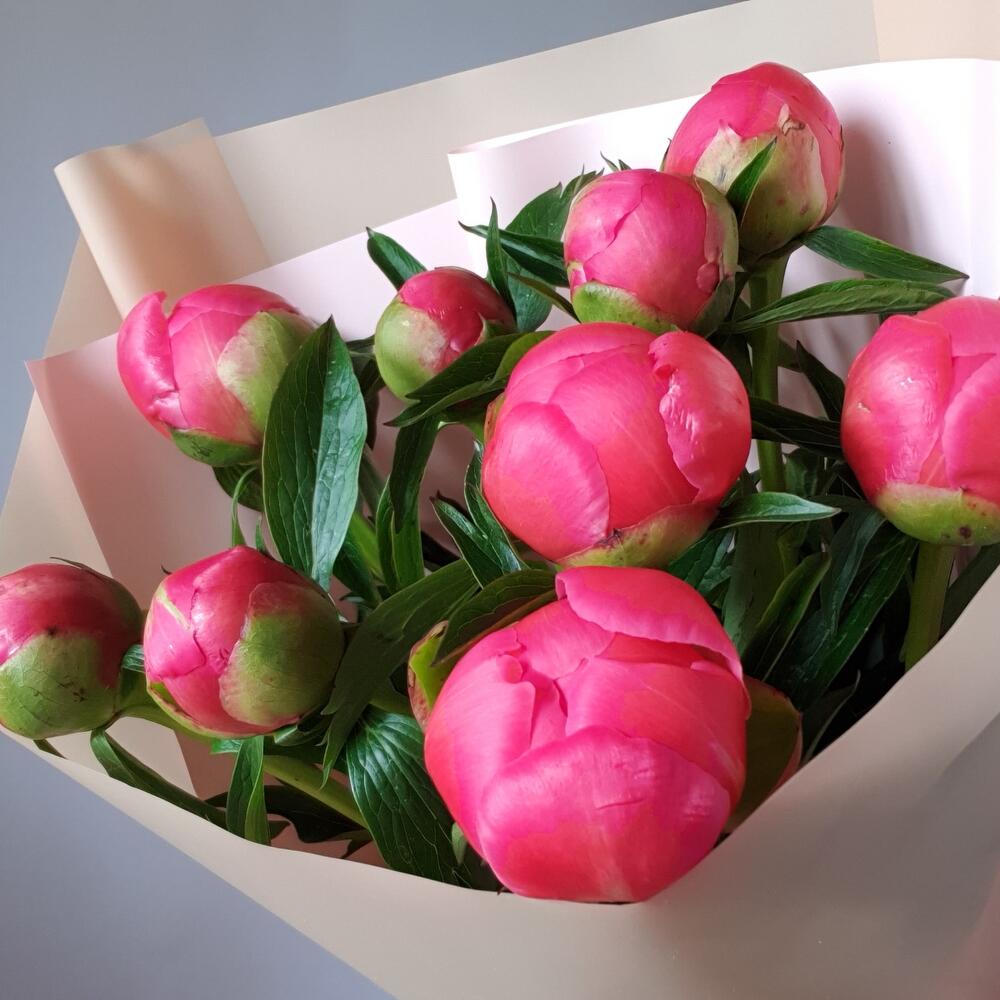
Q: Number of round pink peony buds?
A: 9